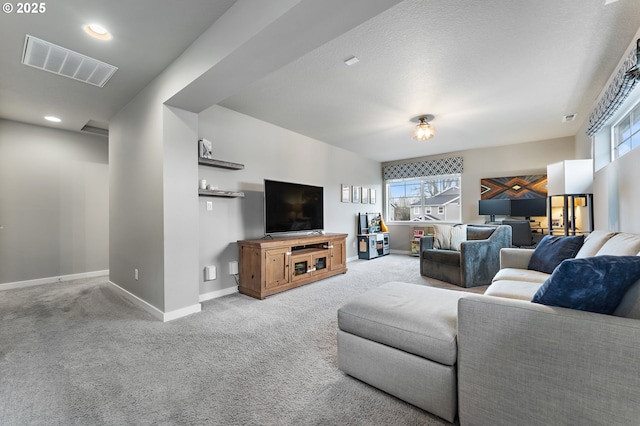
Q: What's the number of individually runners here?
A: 0